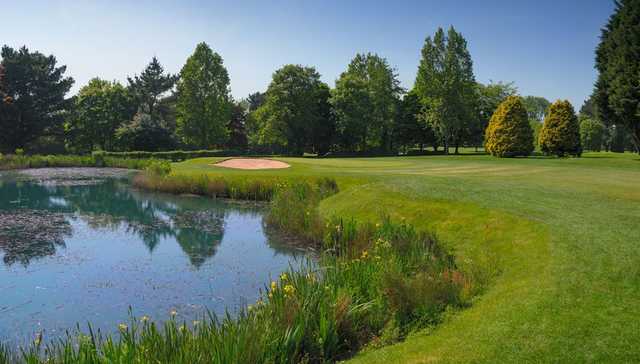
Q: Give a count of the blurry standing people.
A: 0